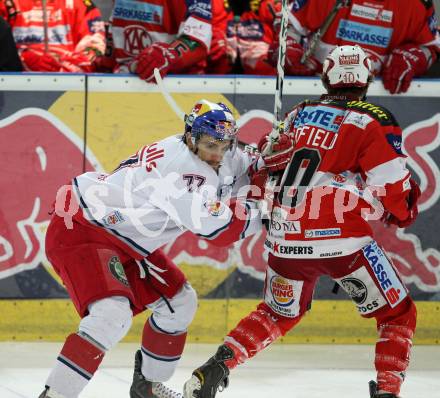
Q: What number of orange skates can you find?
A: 0